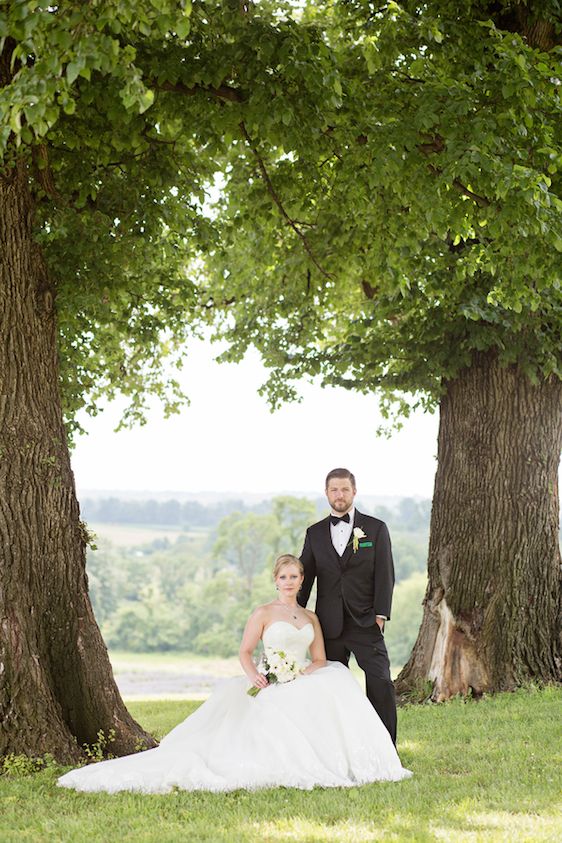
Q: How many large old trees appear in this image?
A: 2